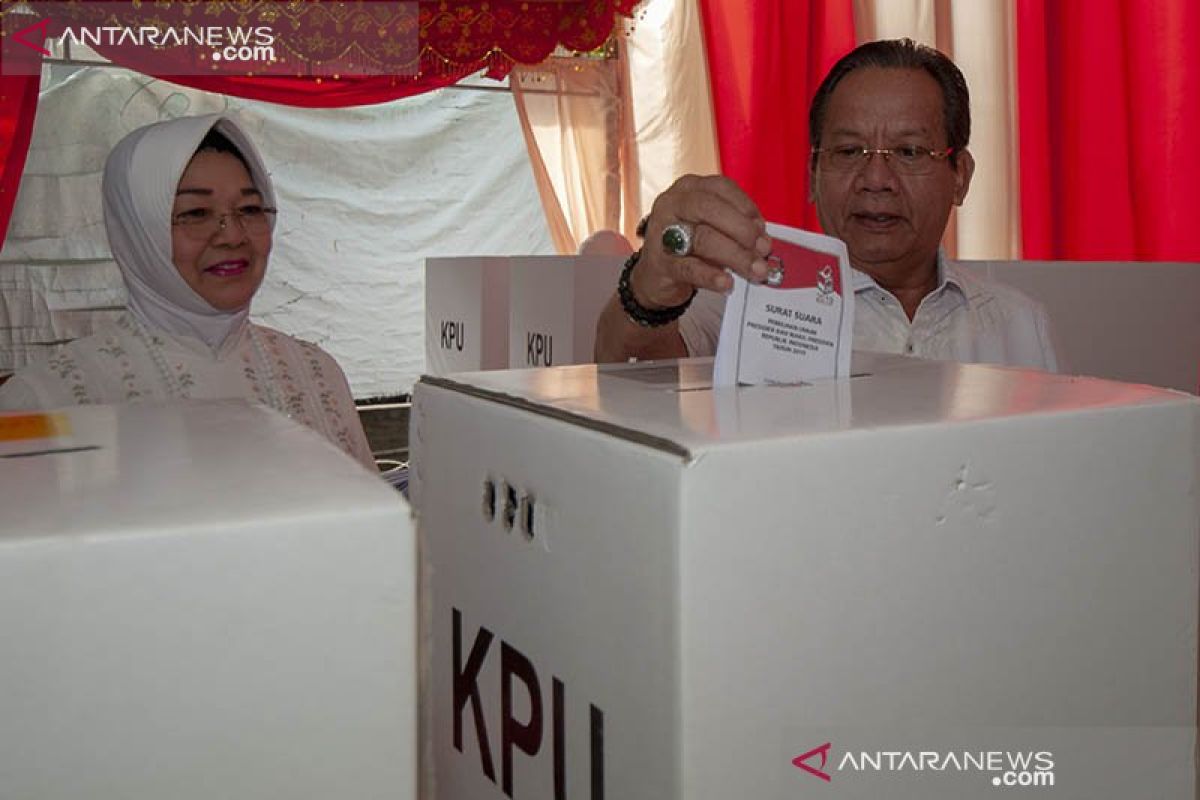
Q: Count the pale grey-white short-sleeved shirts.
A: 1